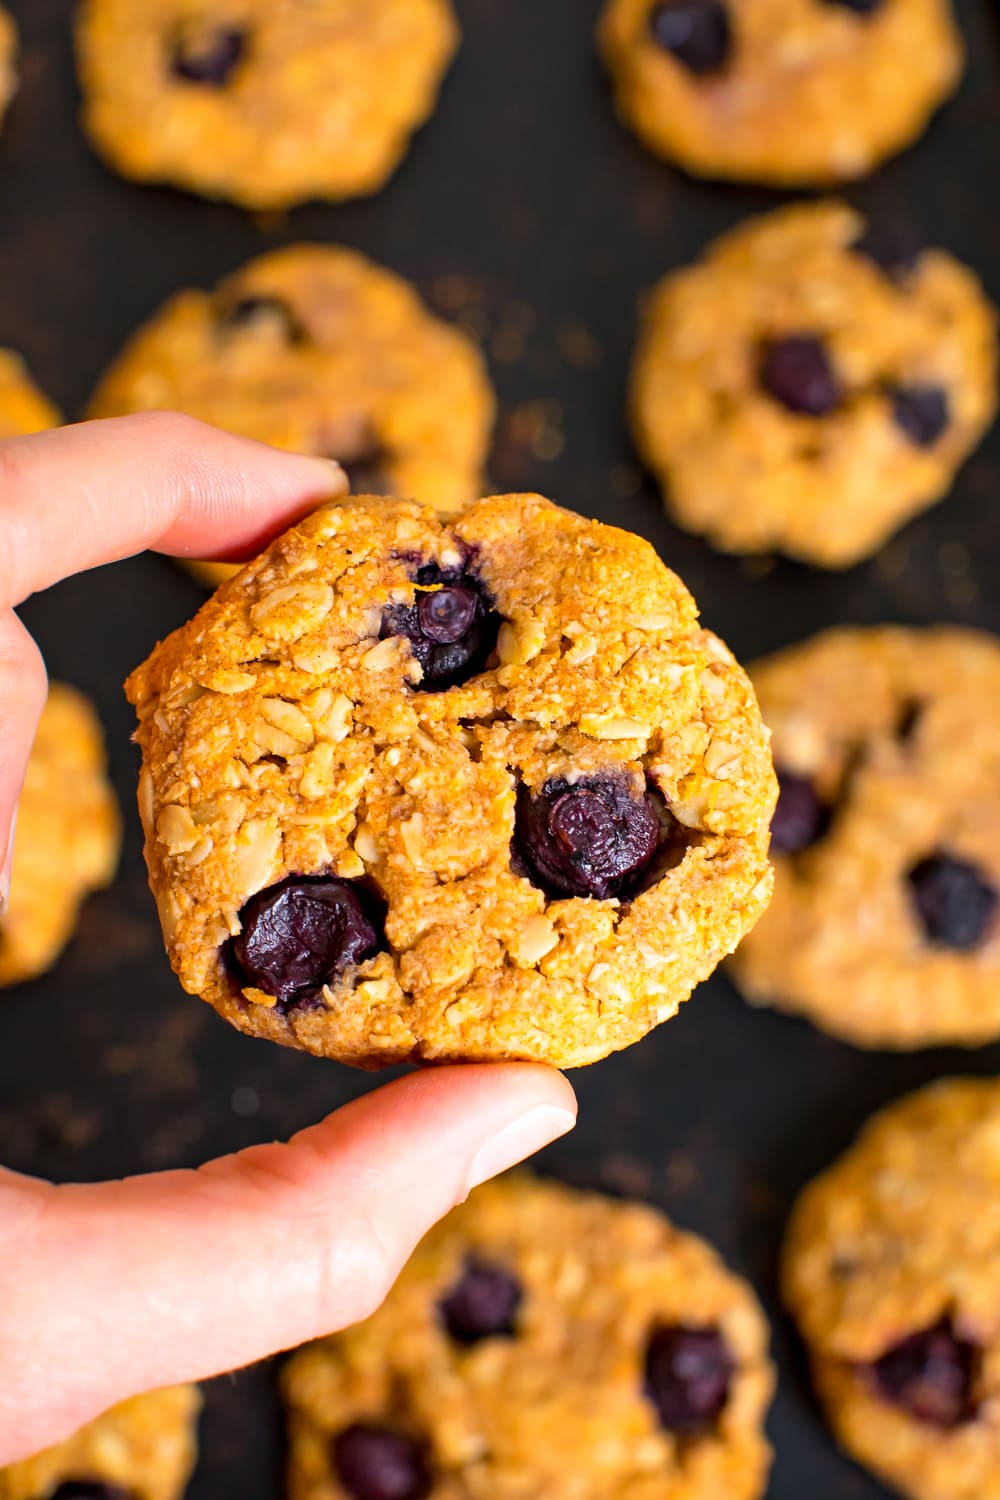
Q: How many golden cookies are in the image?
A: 12